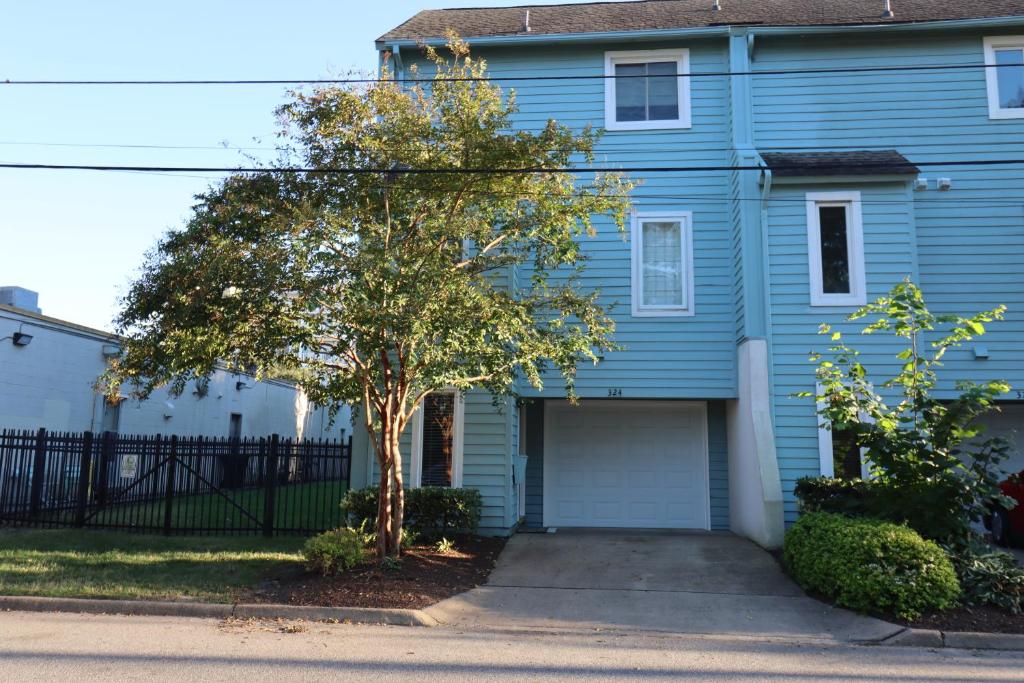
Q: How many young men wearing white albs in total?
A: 0